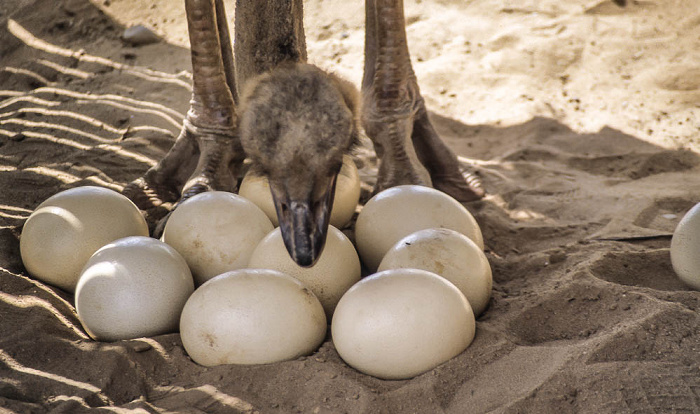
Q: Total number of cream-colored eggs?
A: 10